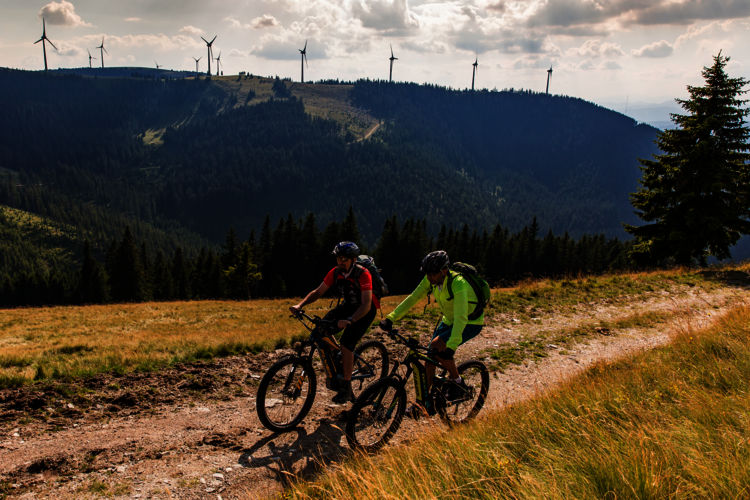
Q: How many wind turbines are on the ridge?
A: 11